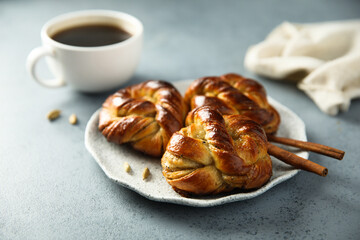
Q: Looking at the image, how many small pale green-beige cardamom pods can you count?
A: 4